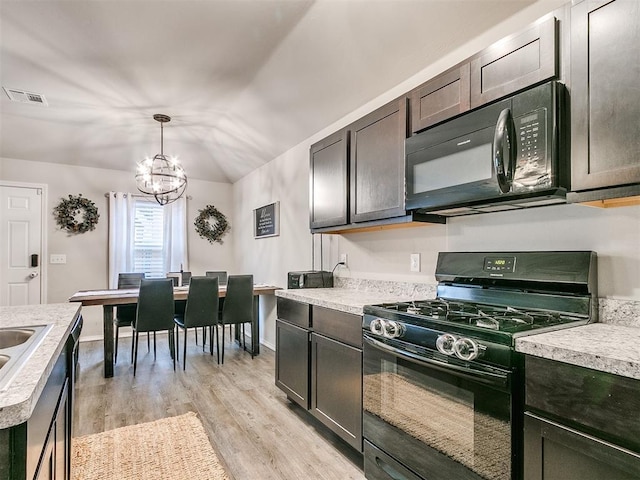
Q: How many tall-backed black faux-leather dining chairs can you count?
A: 6